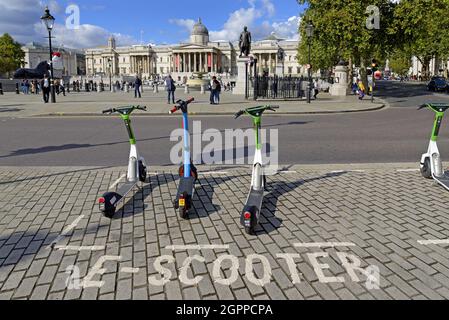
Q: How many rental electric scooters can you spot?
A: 4